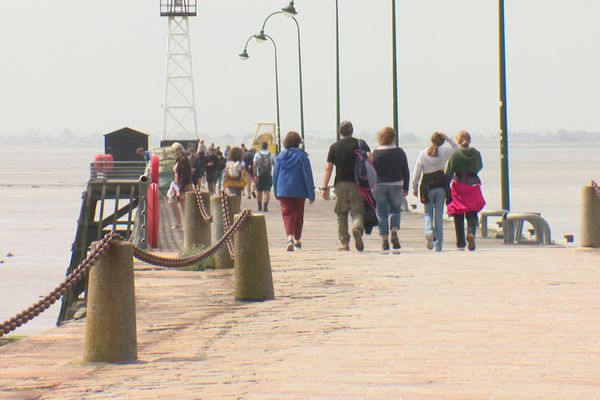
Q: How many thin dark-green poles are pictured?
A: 5